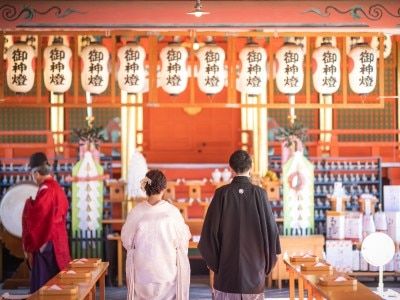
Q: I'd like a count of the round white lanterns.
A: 10